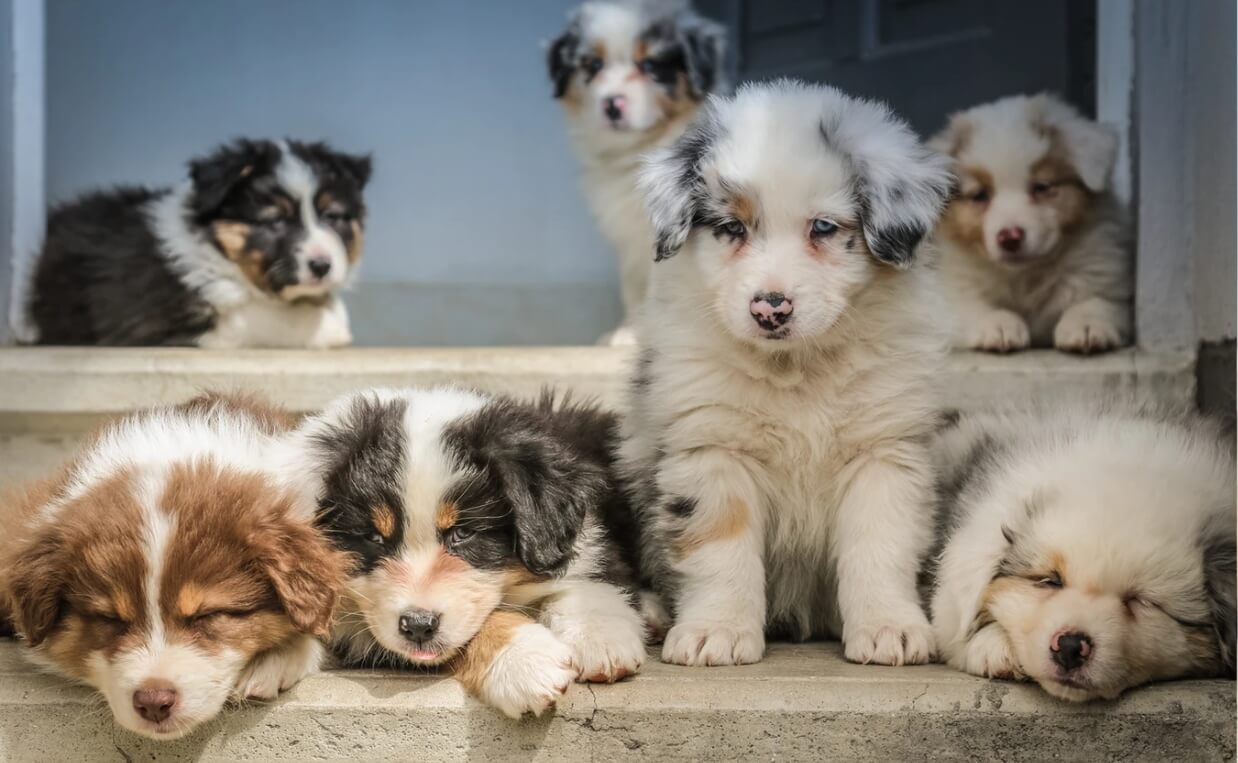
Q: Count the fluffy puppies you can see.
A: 7